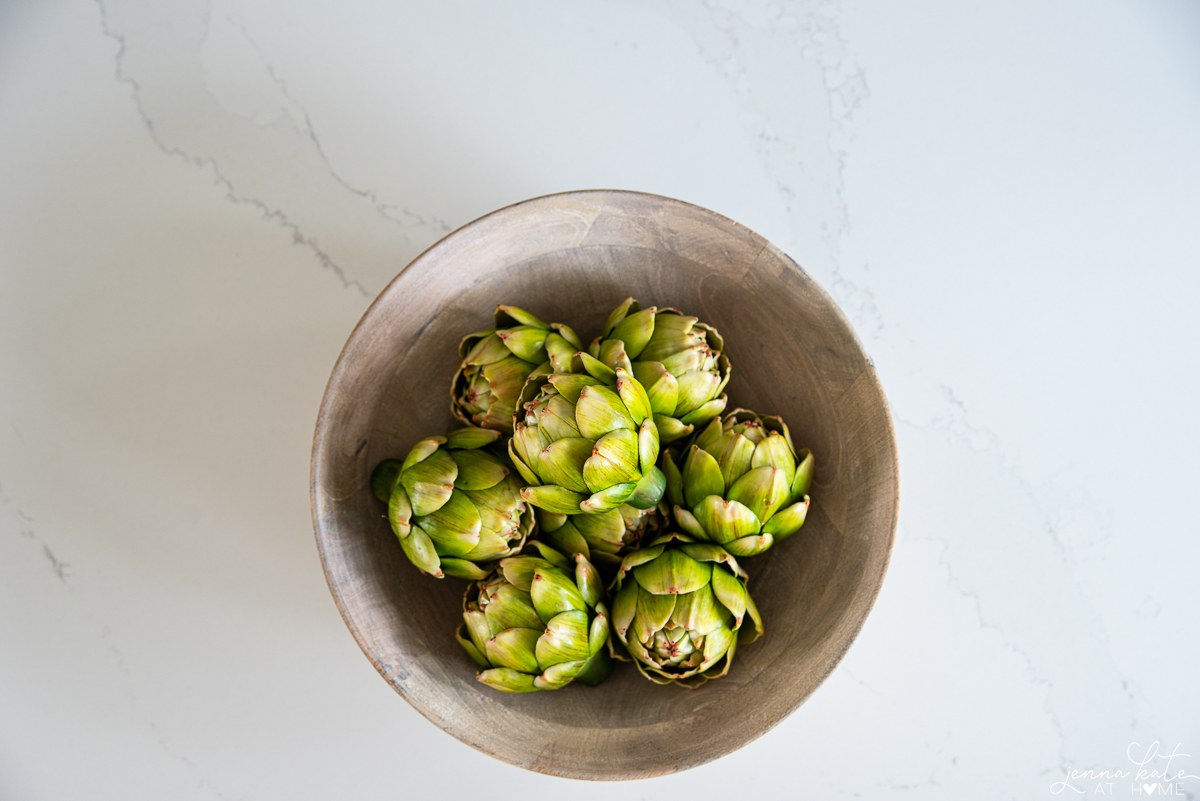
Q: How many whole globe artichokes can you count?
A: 8